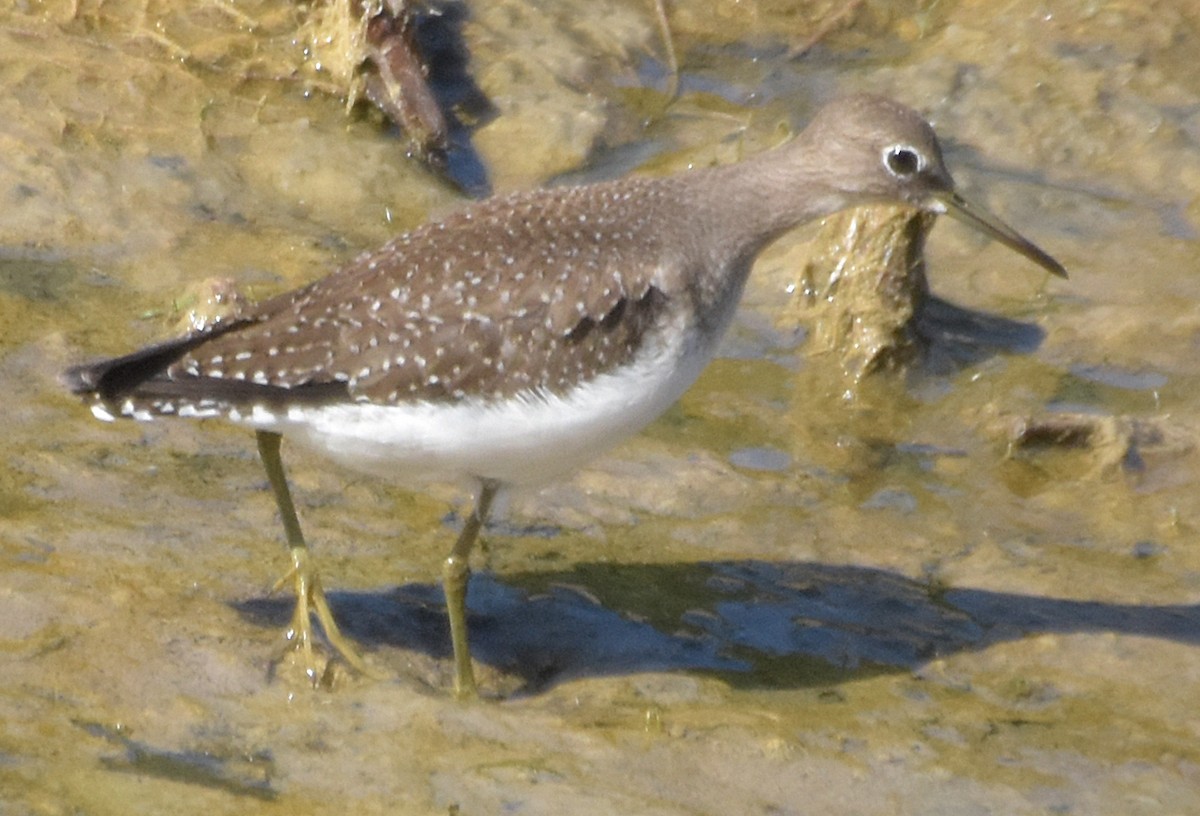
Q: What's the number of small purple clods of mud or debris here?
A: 0